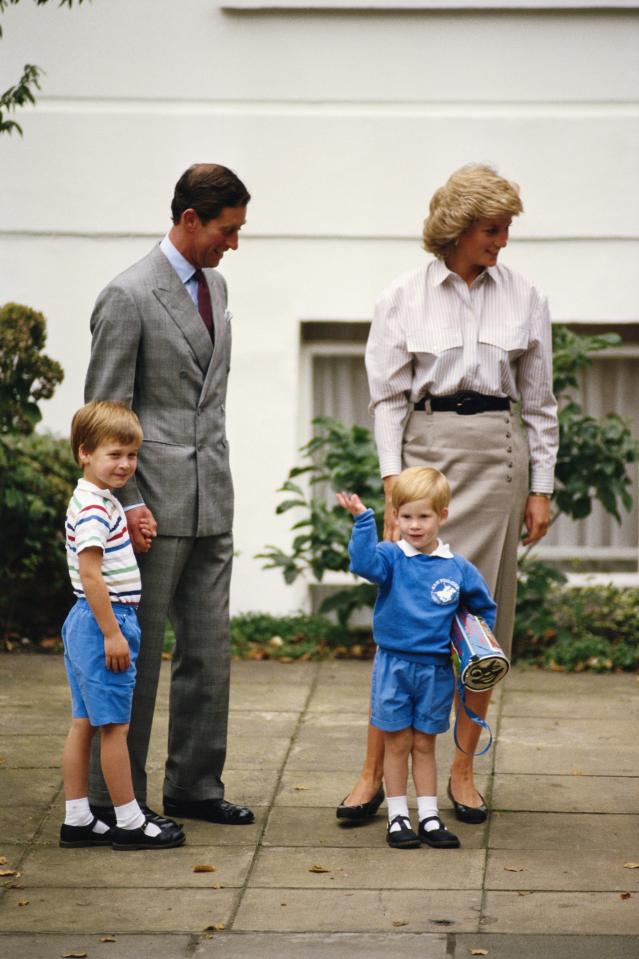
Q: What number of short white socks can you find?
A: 4